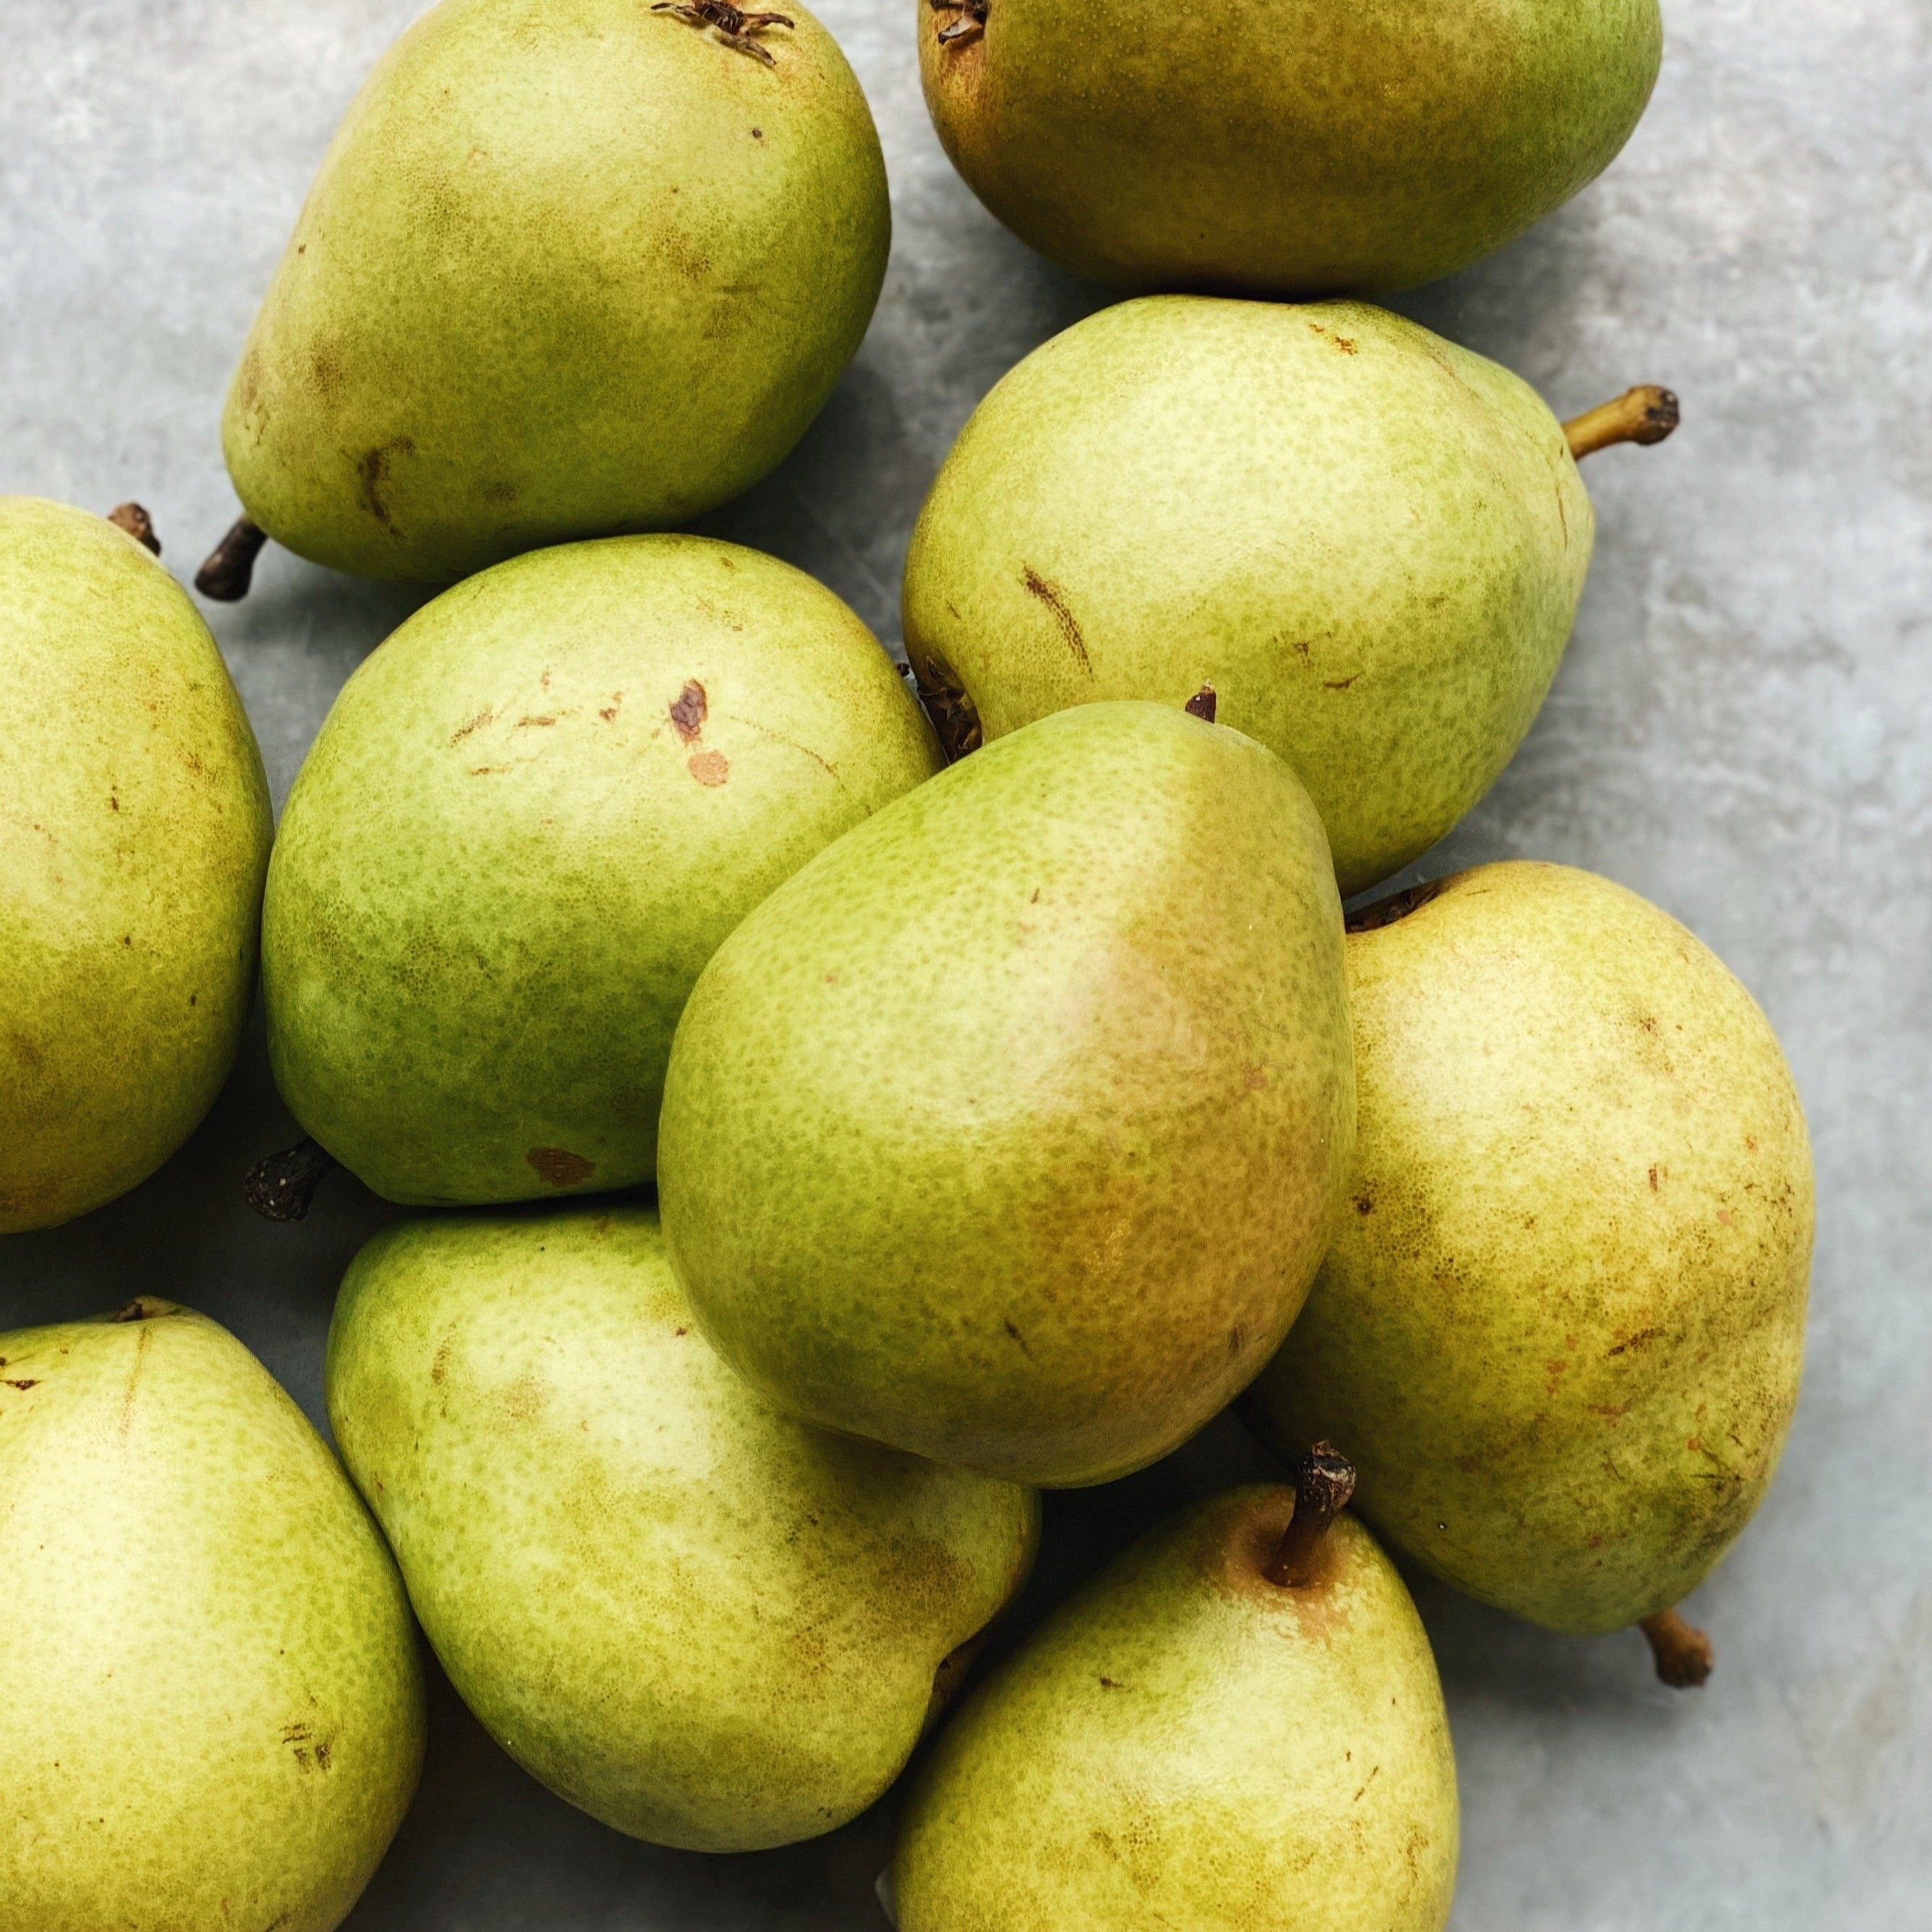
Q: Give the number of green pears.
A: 10